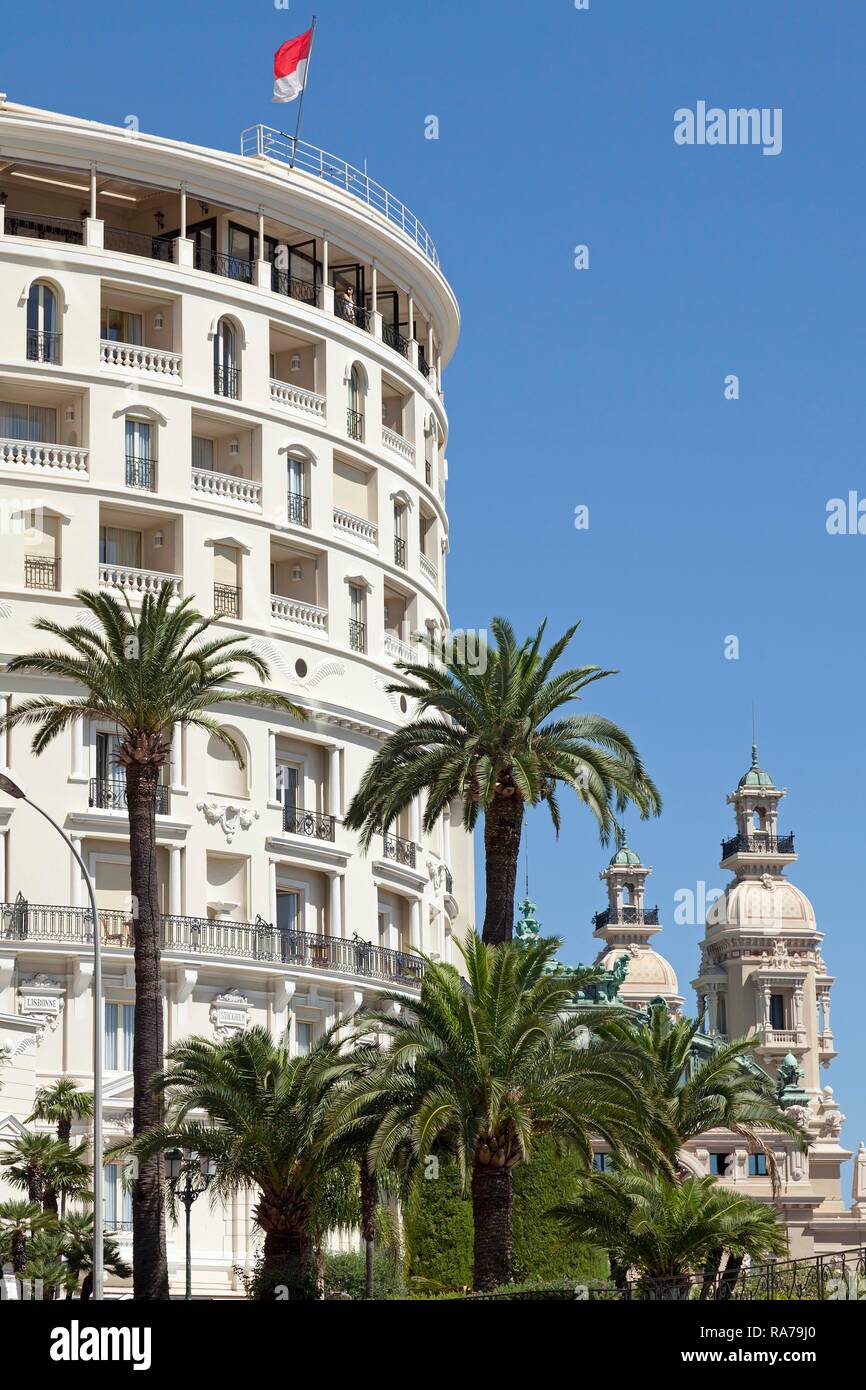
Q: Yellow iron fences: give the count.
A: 0